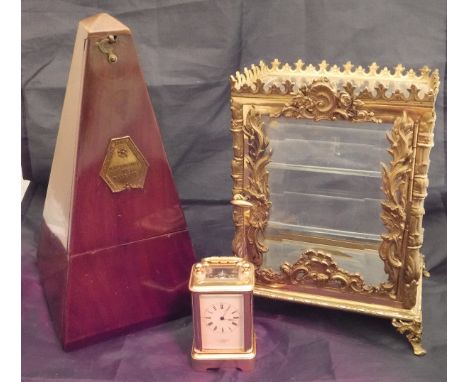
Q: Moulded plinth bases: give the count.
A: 1